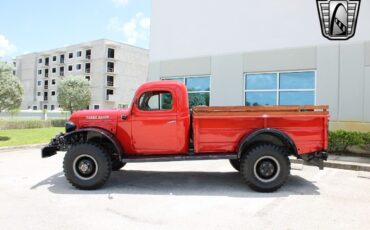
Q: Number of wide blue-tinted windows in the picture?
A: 2